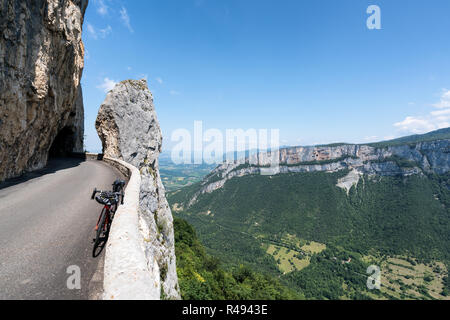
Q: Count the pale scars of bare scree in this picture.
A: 1